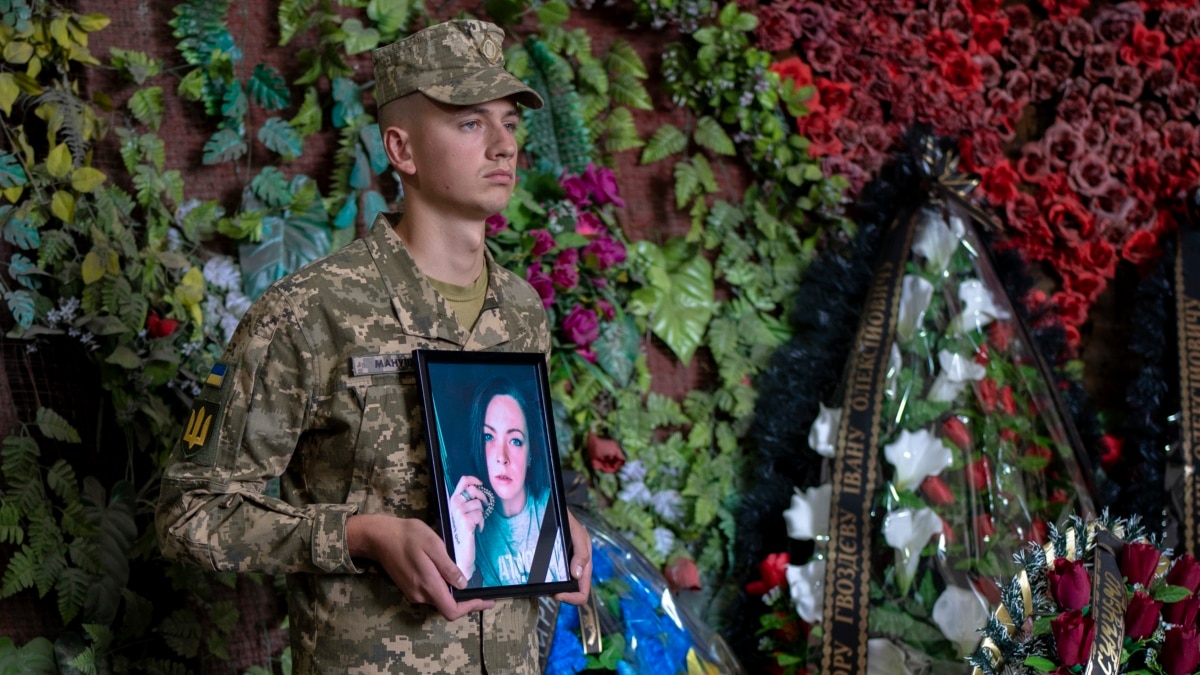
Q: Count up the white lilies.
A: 12